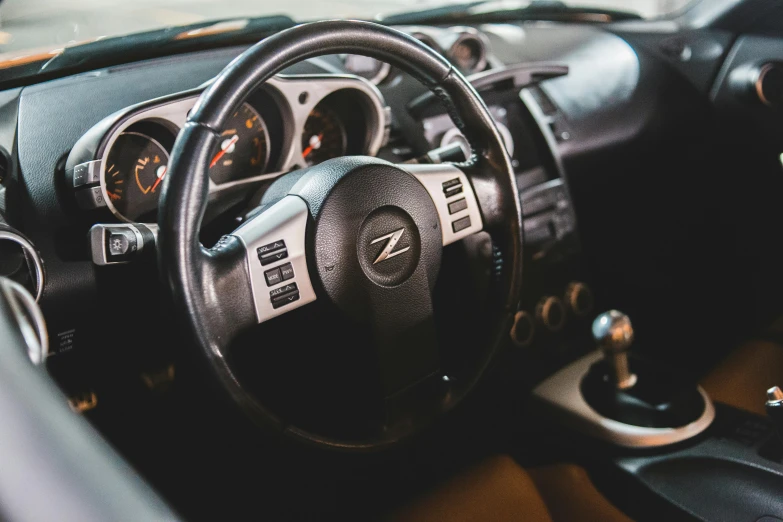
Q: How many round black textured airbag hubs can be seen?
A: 1